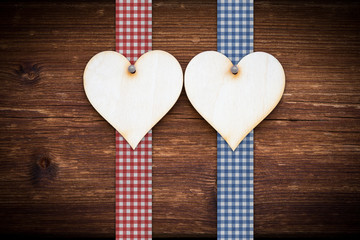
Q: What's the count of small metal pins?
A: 2